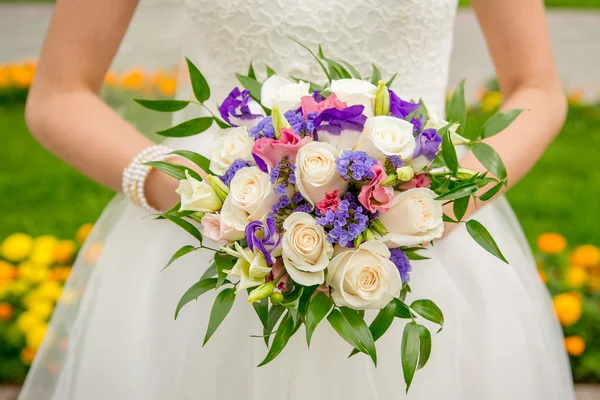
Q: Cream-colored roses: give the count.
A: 9